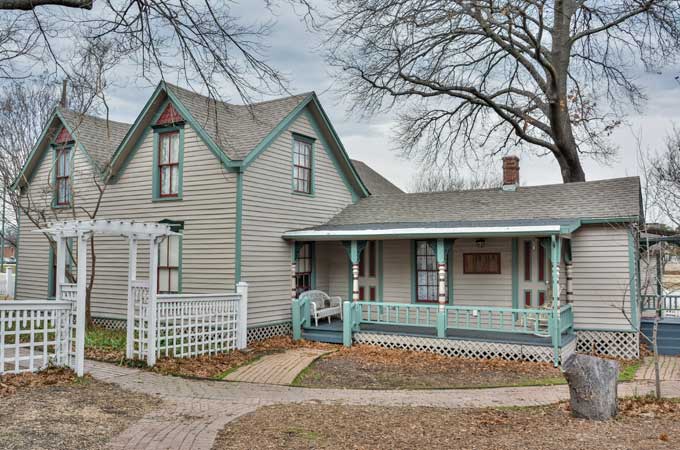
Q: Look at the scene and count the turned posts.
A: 5